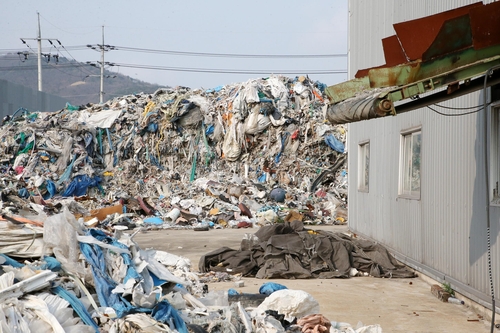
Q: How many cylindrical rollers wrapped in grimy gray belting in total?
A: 1